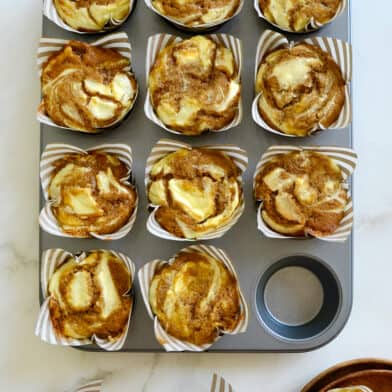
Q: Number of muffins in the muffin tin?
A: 11